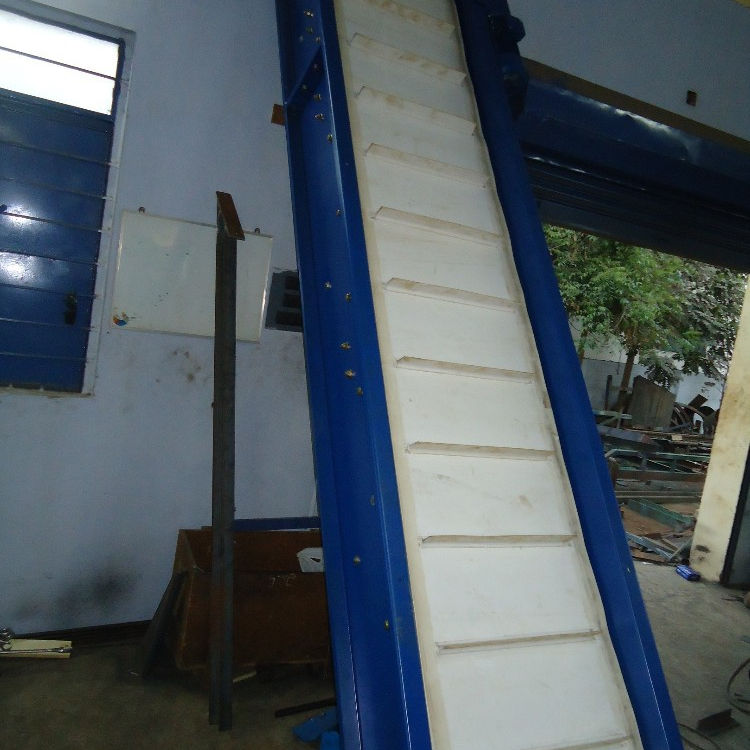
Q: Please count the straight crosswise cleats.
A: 11